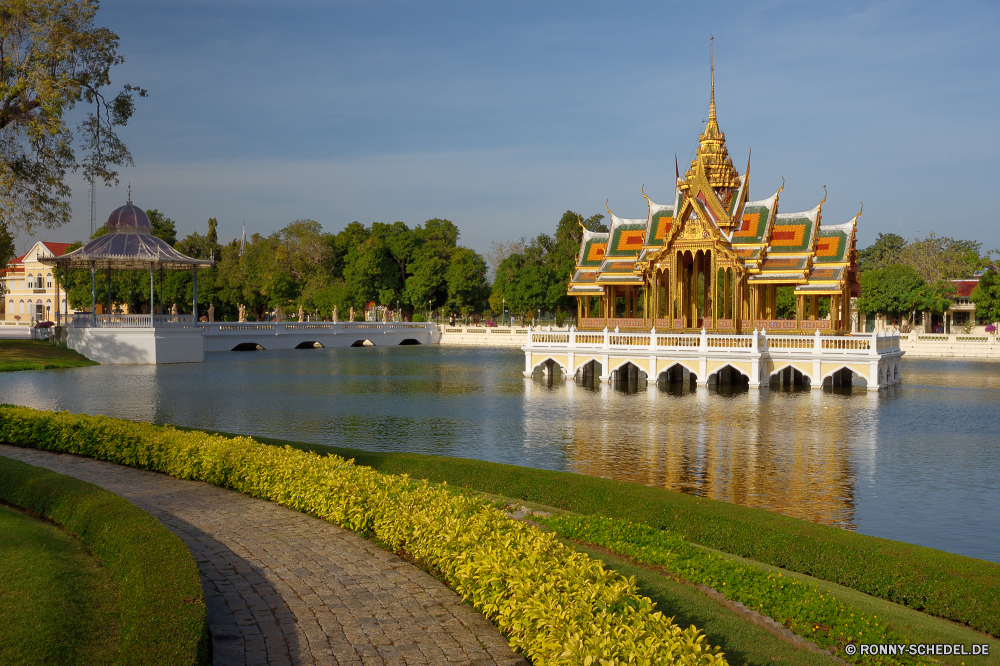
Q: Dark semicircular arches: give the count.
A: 4